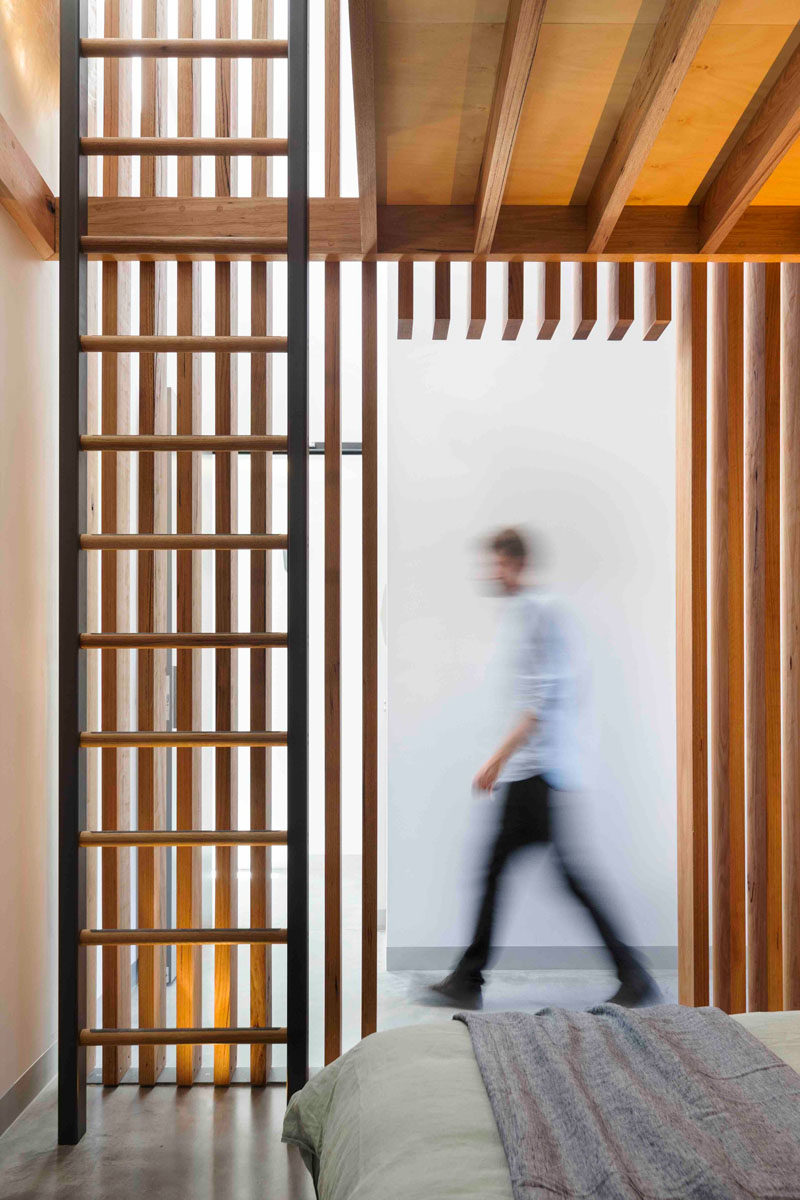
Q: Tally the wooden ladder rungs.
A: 11